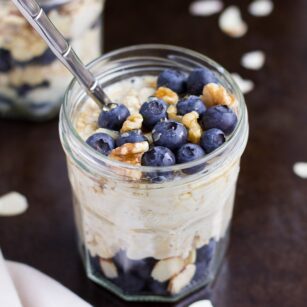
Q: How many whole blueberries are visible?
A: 12